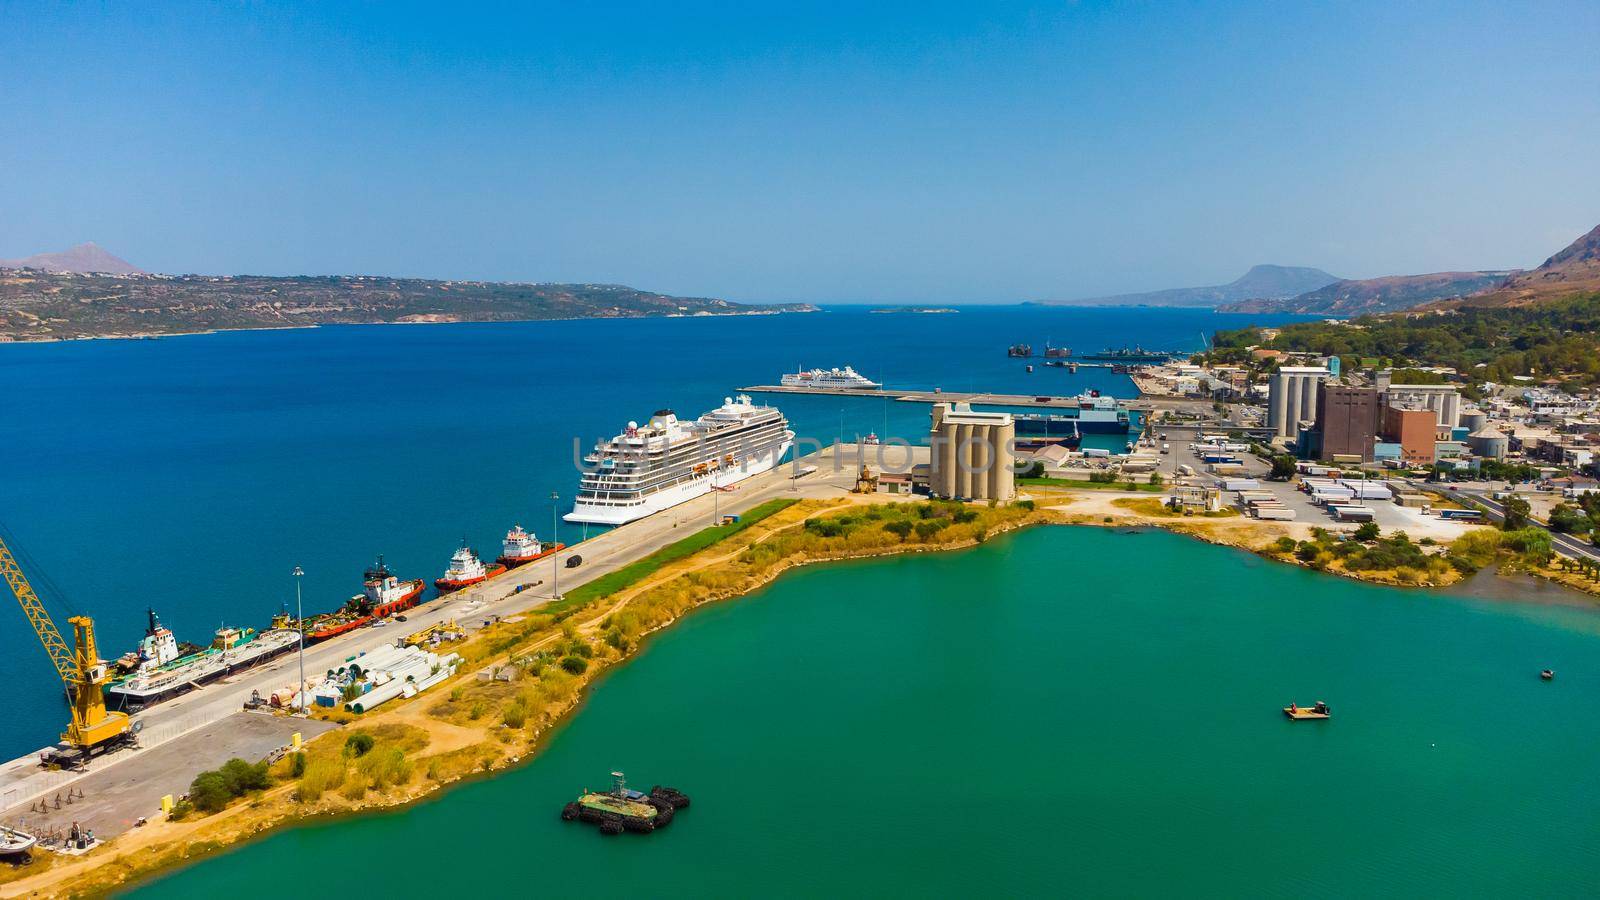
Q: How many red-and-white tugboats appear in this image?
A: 3